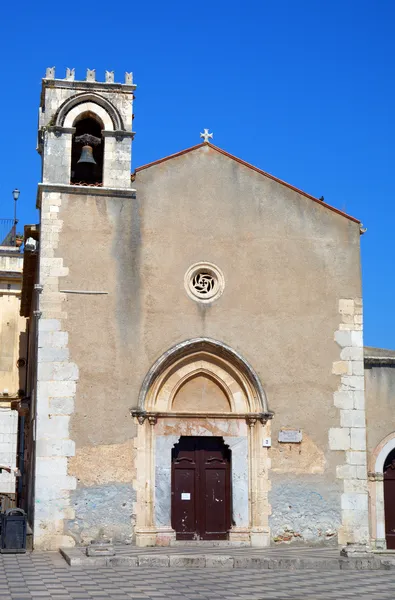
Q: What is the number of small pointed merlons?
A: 5